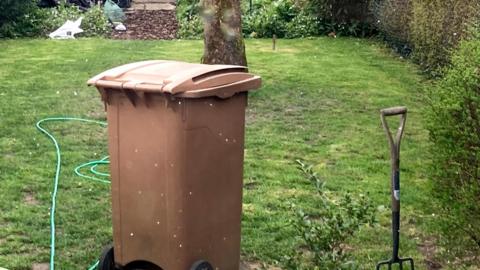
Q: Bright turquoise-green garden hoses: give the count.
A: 1